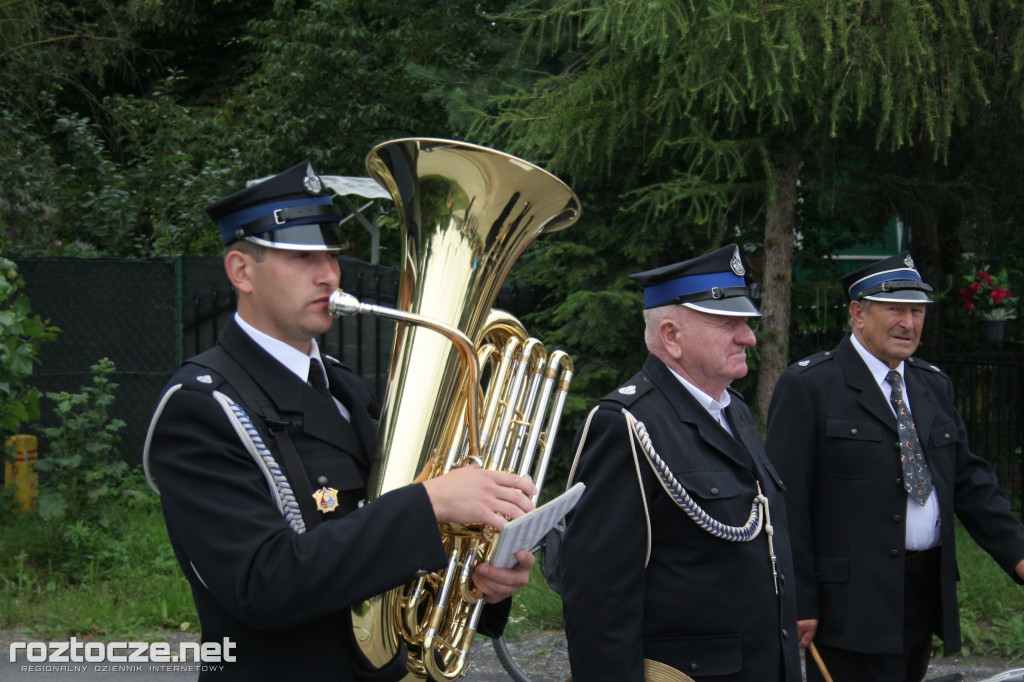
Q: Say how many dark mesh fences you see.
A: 1